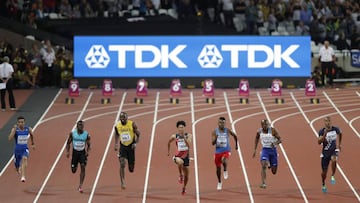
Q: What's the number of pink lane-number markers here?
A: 8